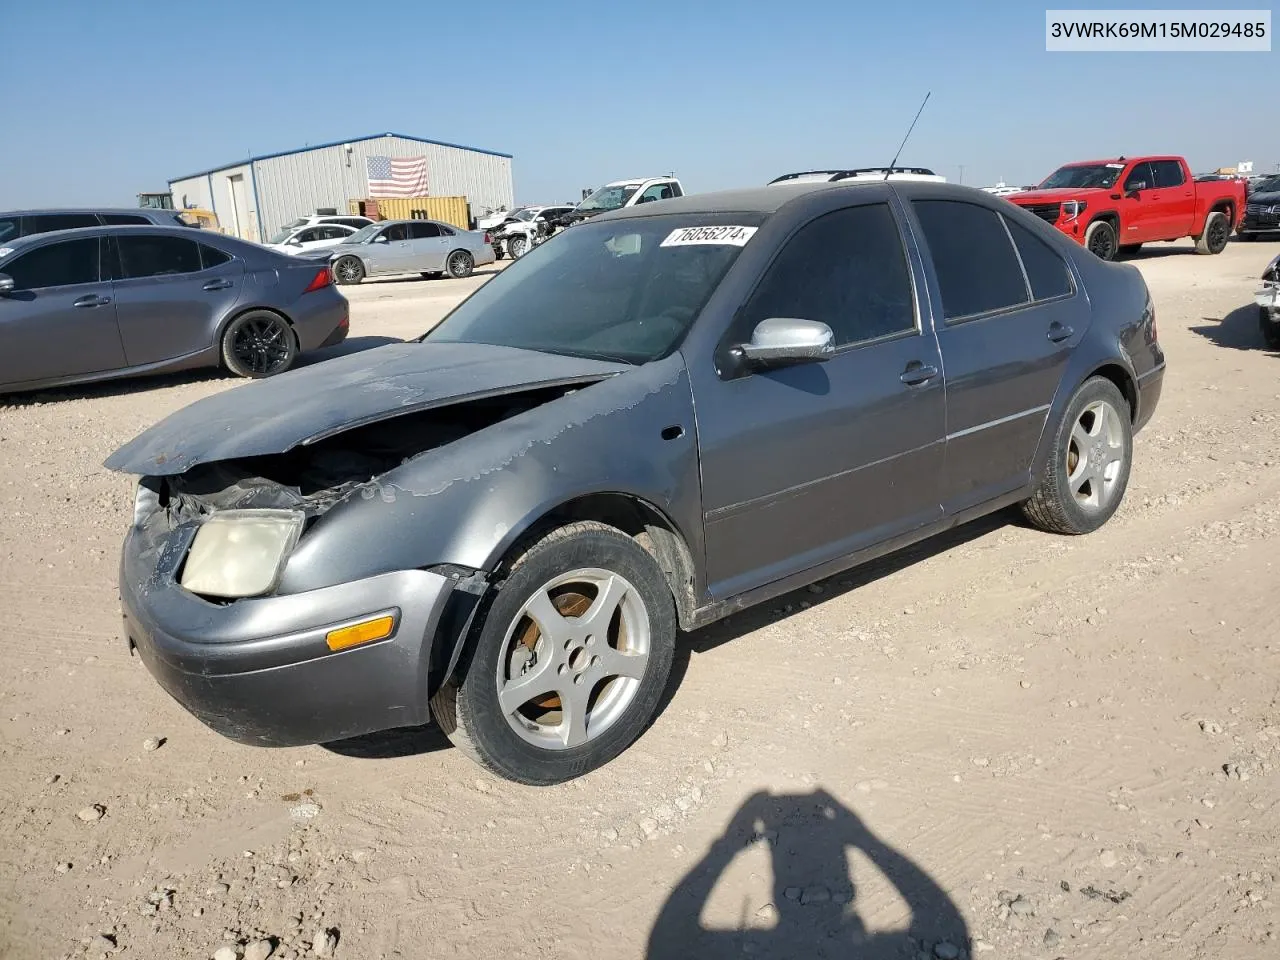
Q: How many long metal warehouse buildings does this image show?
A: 1